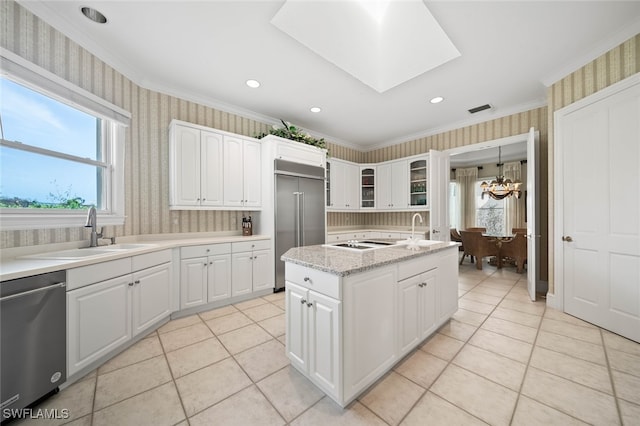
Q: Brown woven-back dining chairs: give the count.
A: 5